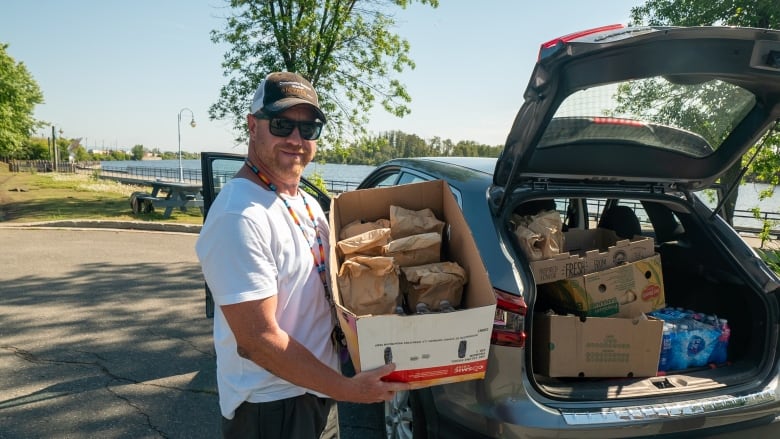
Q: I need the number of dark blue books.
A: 0